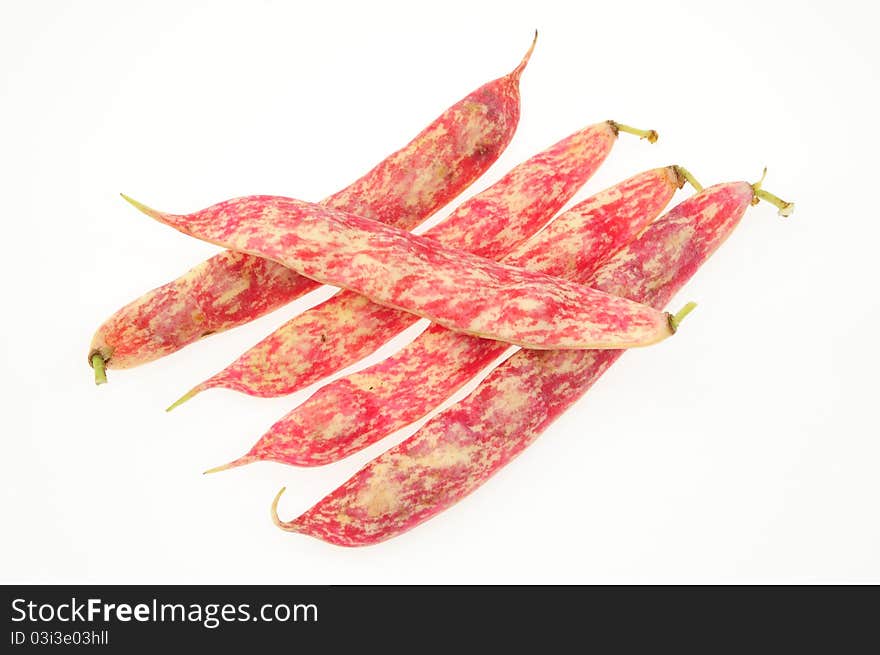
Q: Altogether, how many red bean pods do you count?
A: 5